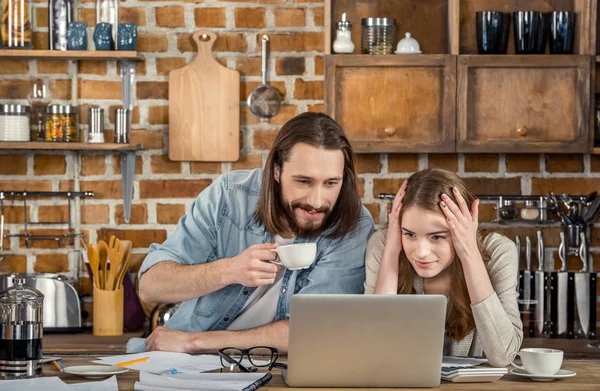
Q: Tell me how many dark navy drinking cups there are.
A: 3